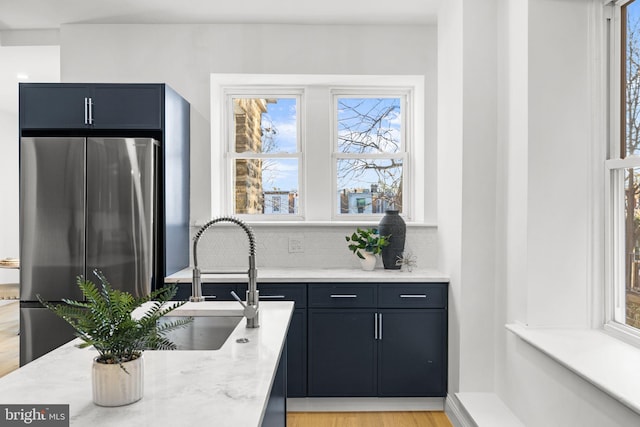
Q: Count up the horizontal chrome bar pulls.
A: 4